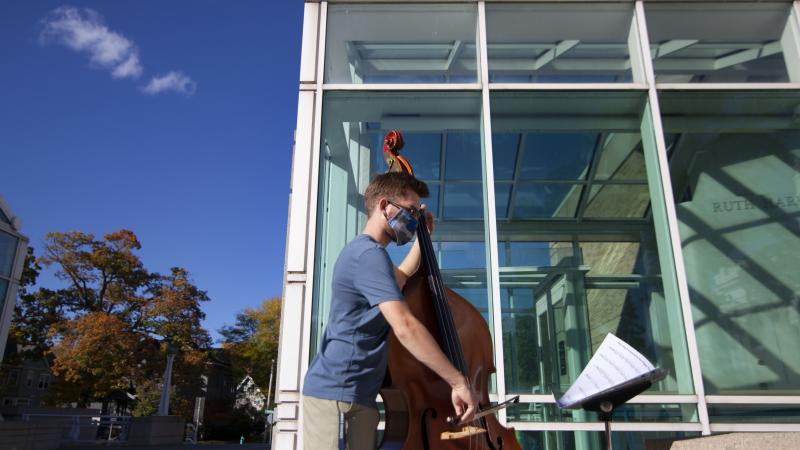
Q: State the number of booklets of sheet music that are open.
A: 1